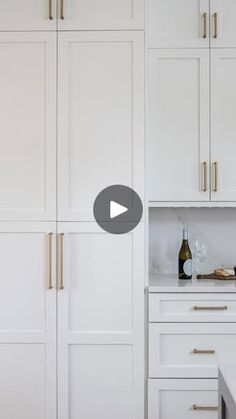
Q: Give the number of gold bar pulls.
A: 11